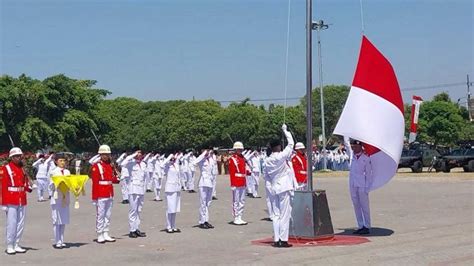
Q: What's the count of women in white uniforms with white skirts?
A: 2